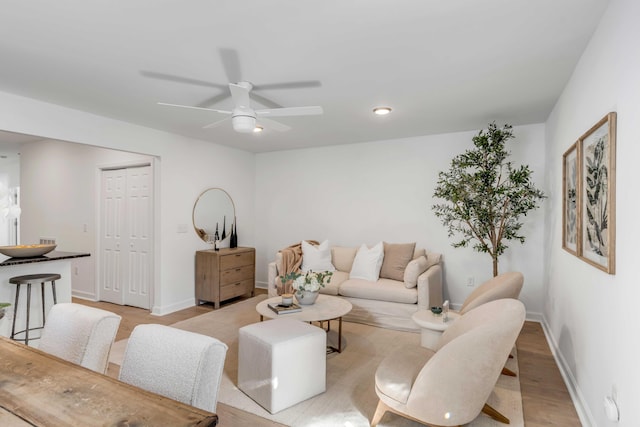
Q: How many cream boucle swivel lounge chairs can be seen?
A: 2